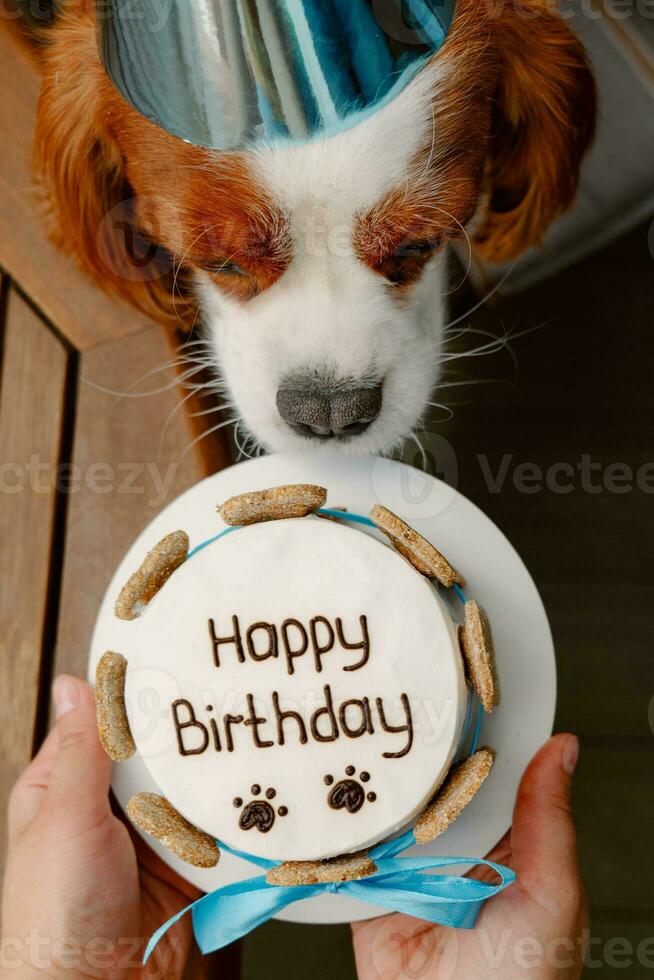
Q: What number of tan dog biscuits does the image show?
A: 8